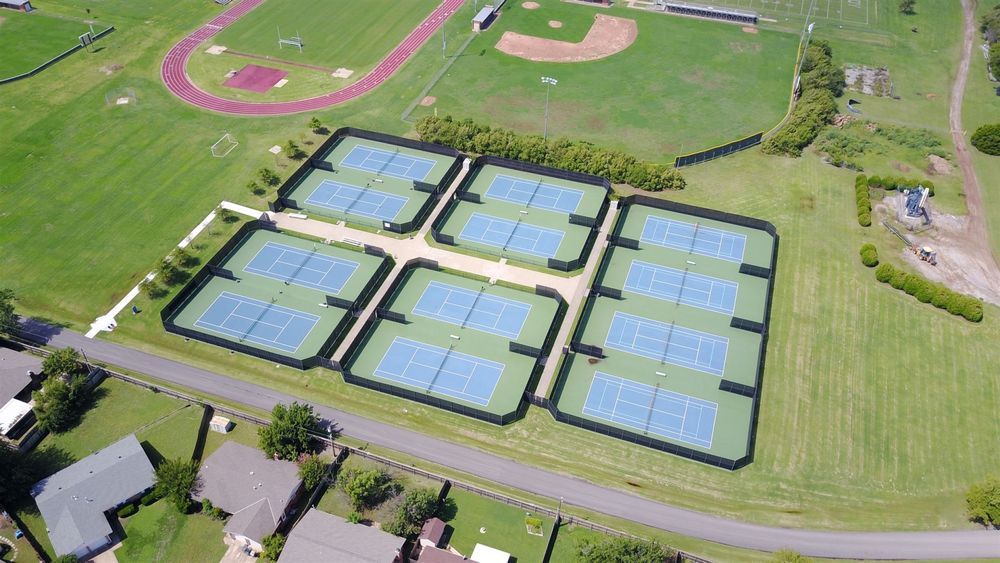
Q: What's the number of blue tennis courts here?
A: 12